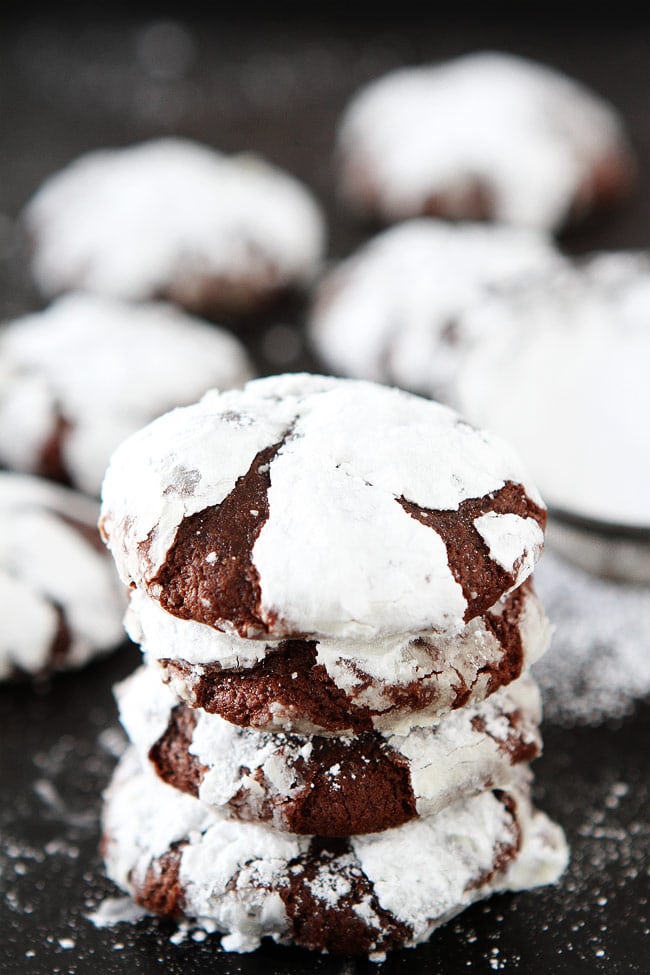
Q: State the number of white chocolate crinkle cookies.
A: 9